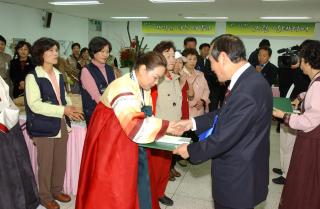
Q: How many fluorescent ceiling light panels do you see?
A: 6